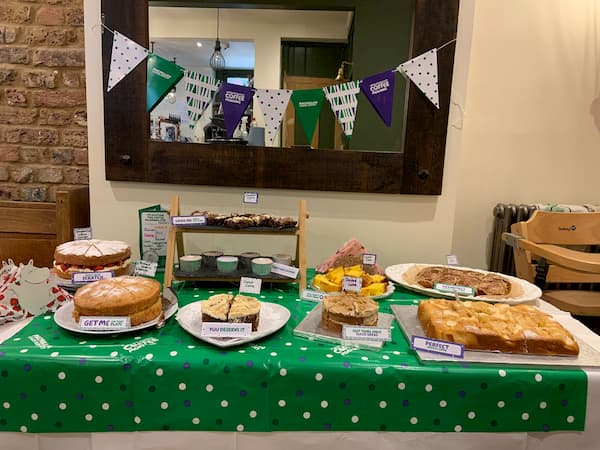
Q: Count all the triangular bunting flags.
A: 9